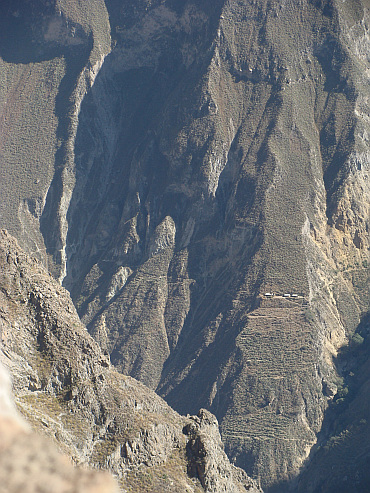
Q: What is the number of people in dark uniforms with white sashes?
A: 0